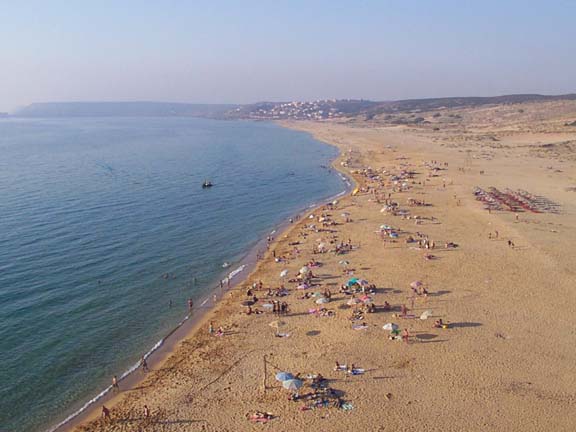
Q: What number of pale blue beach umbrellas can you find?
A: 2